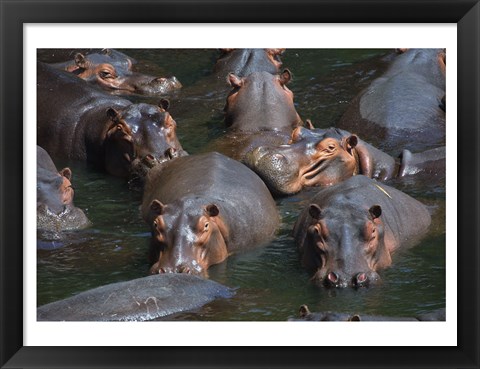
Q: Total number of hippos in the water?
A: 11